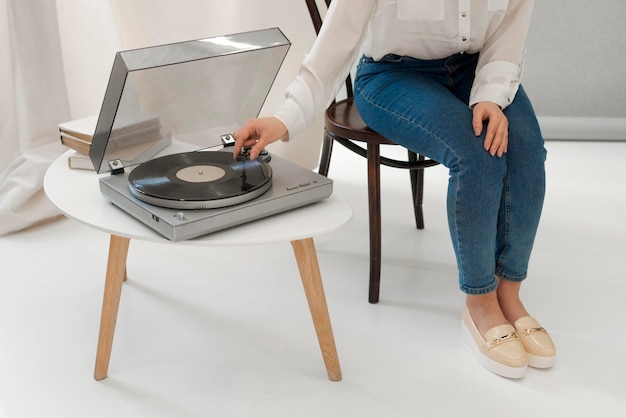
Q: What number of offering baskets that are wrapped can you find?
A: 0